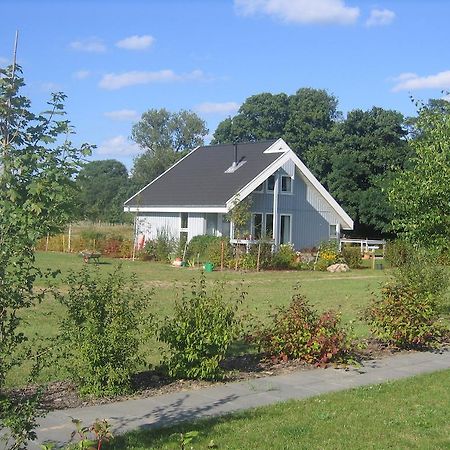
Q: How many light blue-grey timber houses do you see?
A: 1